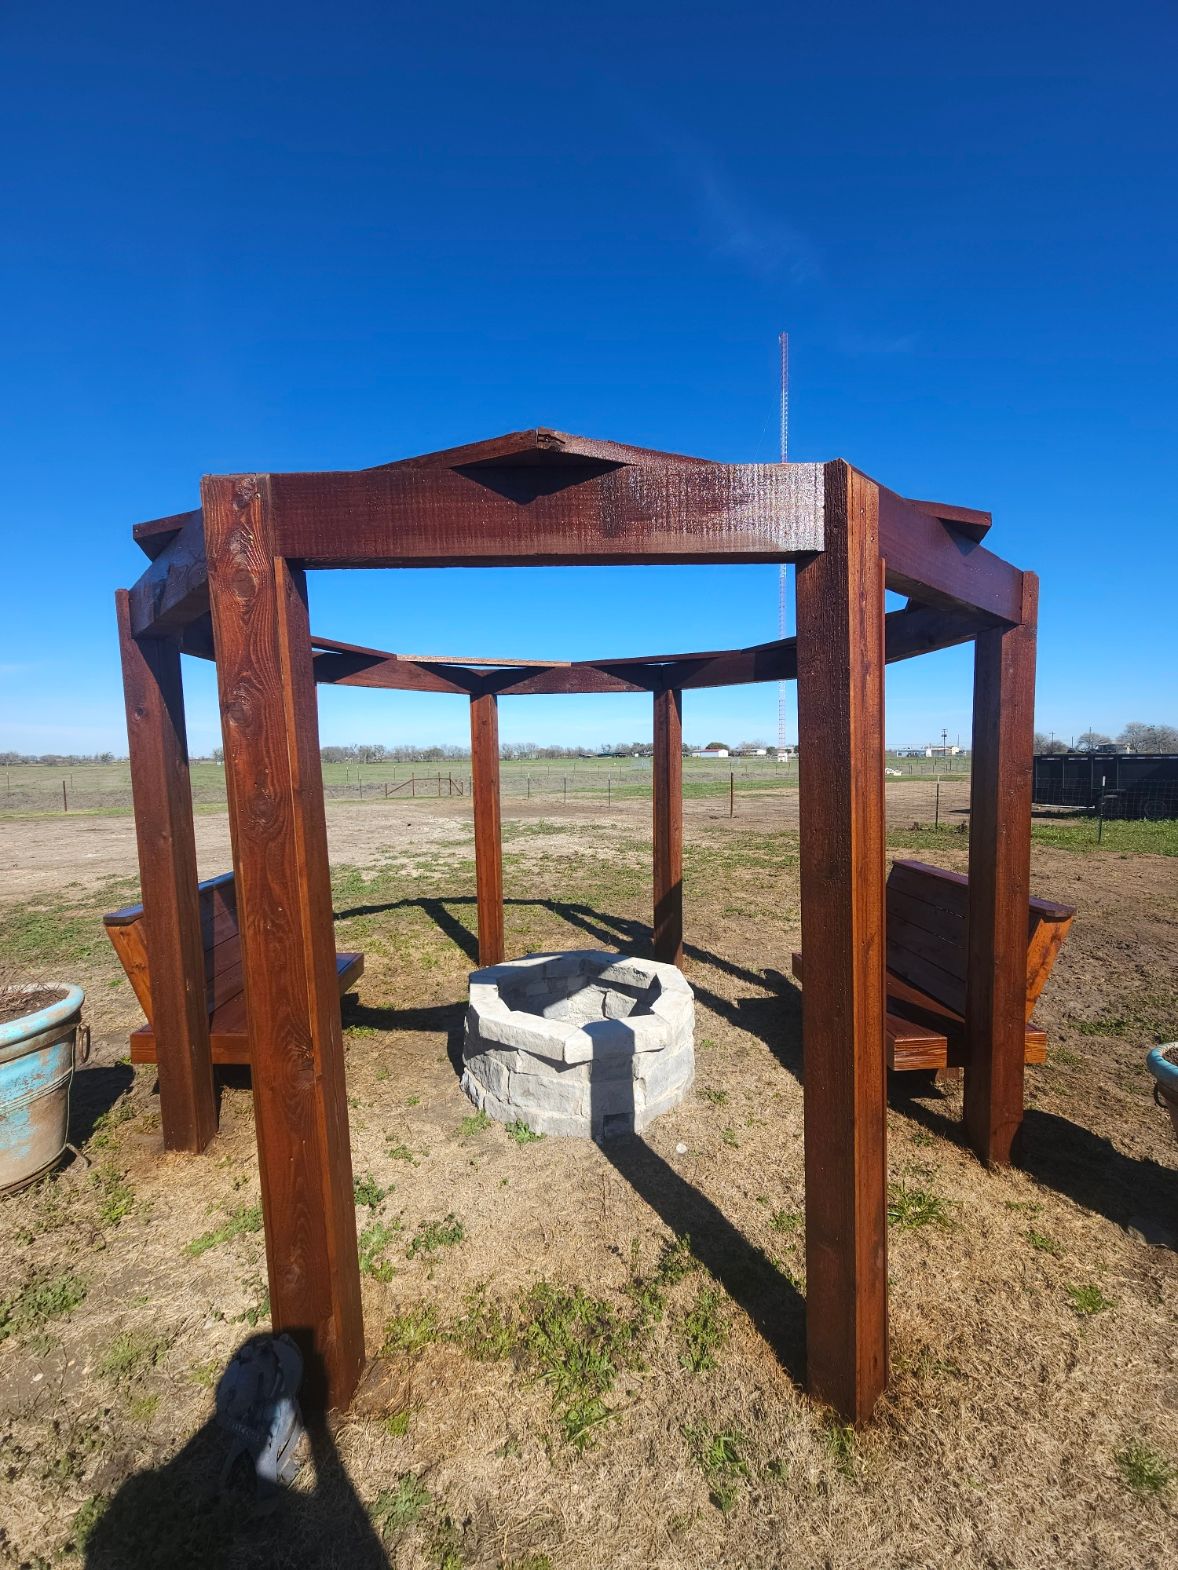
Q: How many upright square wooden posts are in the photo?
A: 6